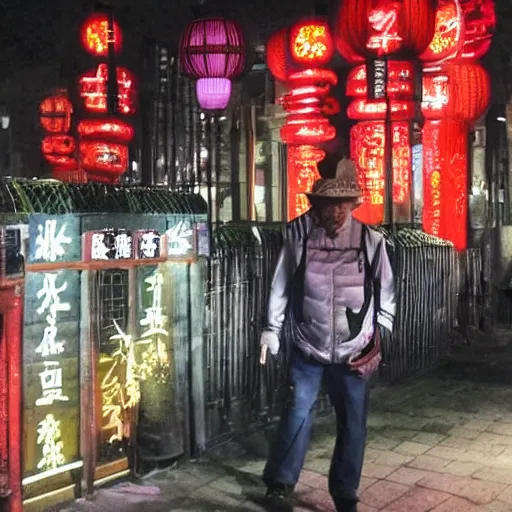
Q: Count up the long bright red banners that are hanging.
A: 3